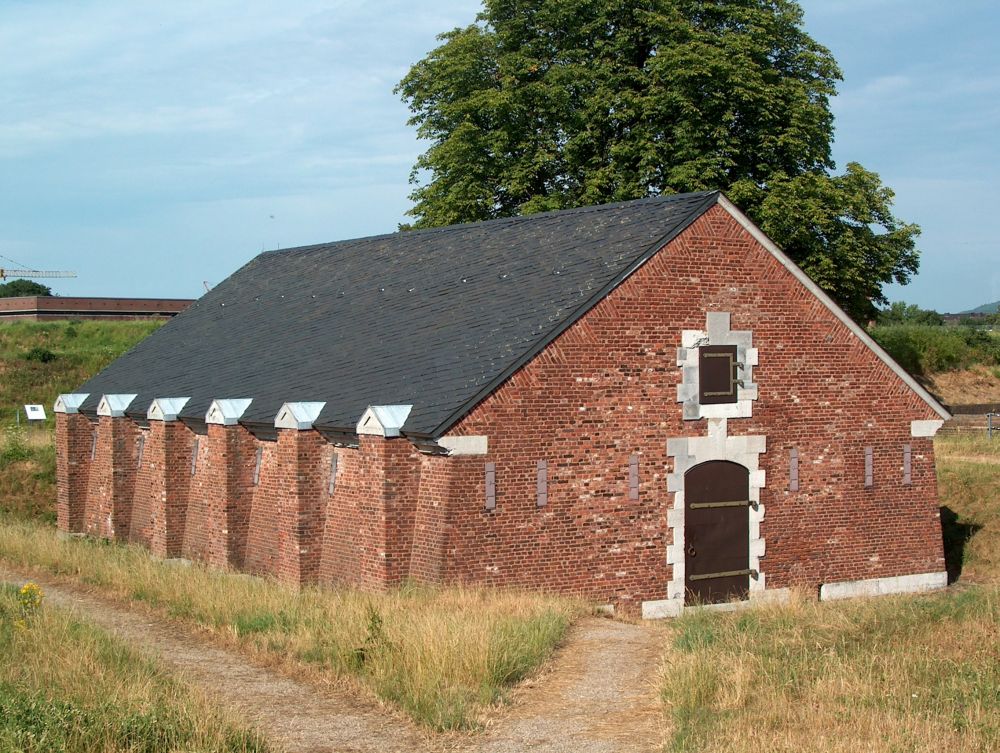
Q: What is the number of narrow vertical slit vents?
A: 11